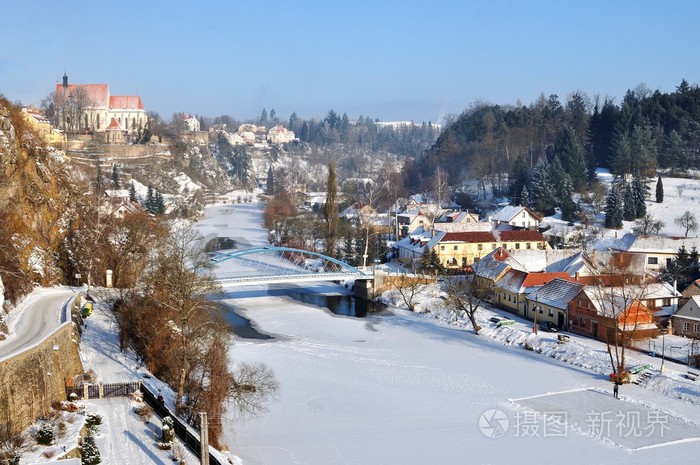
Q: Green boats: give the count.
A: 2